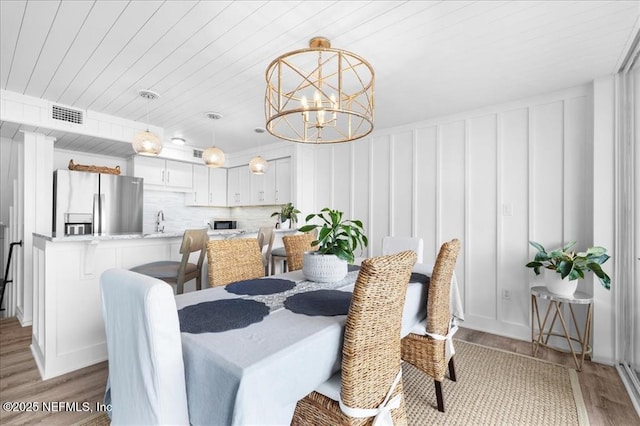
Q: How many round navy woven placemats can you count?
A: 5